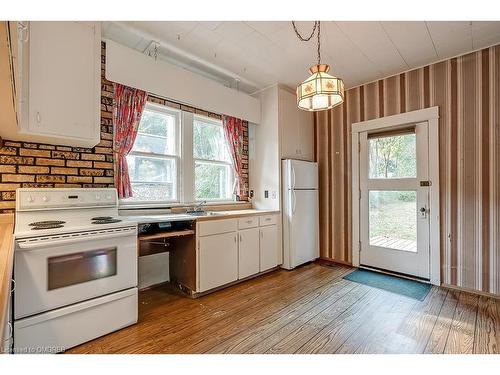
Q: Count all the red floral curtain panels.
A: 2